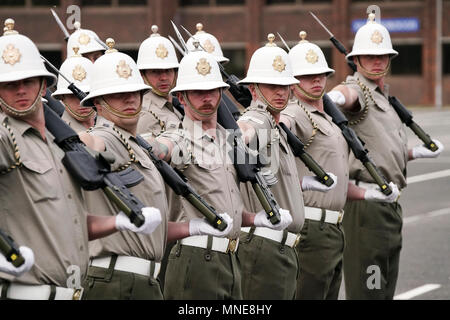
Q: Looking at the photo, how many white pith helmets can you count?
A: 10